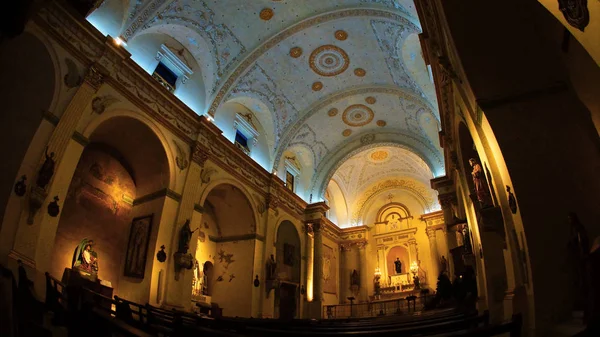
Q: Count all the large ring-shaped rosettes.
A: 2